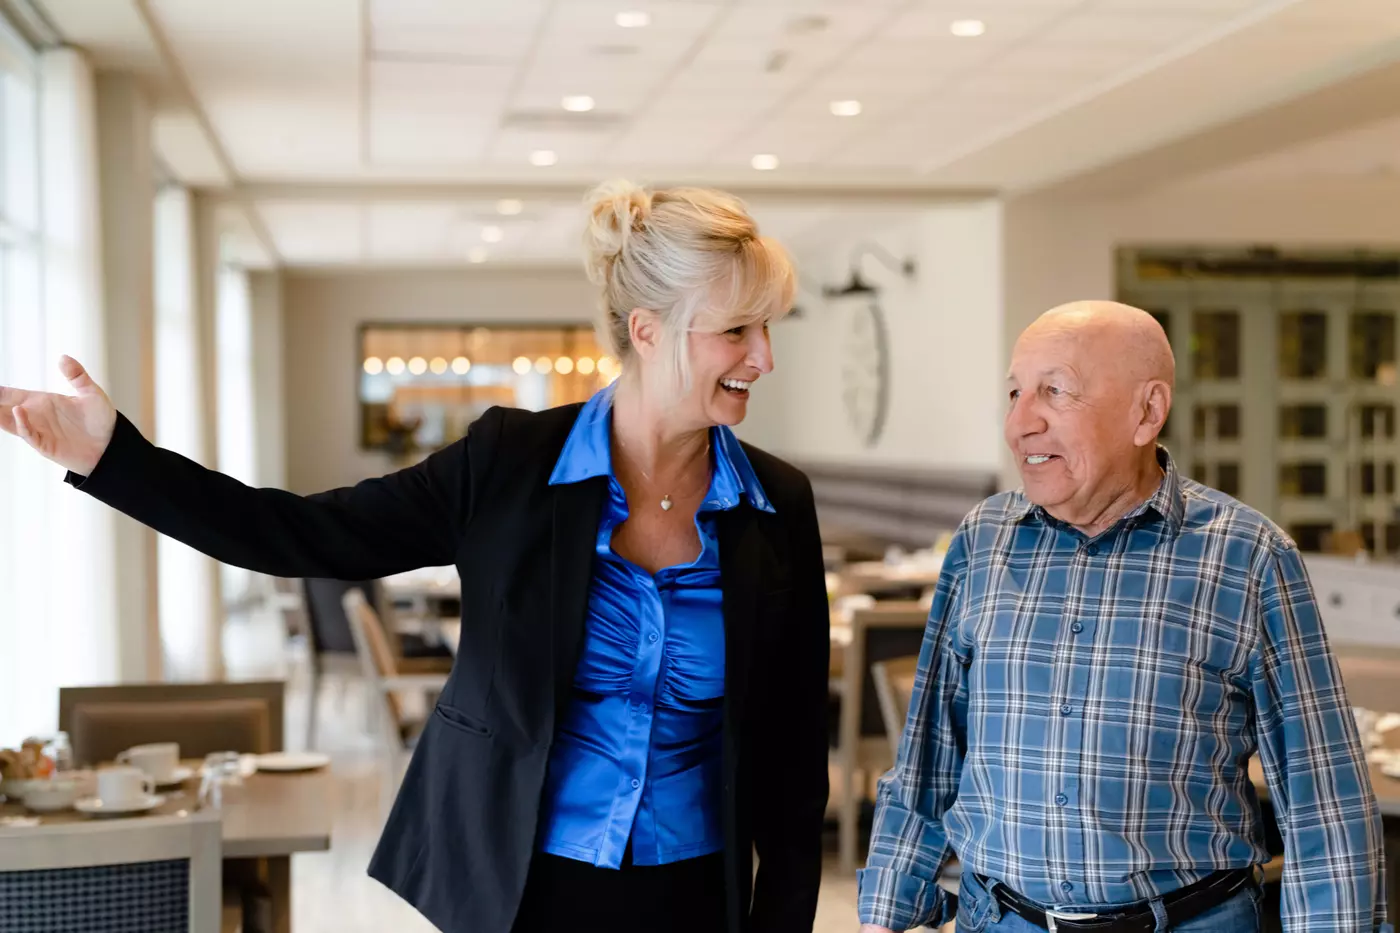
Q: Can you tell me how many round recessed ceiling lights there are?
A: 9